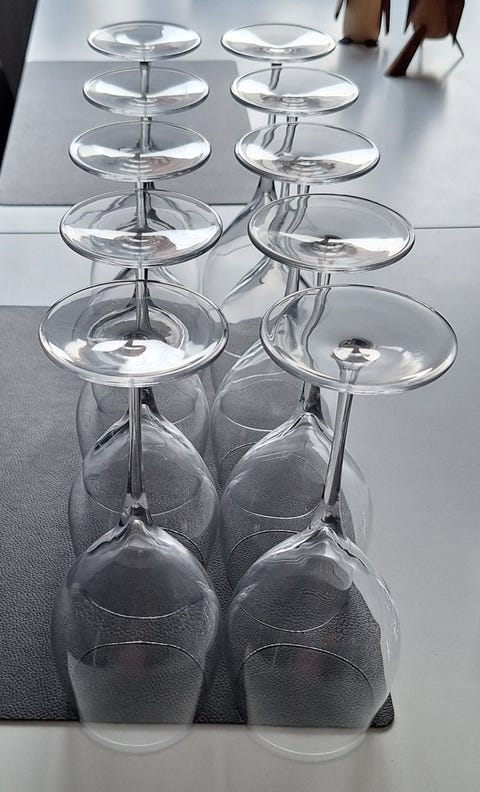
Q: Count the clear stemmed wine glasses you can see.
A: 10